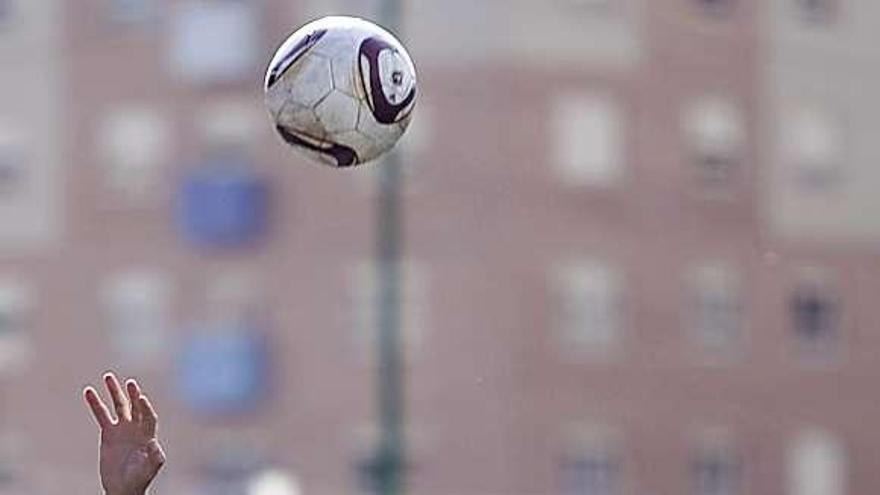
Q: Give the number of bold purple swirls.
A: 3